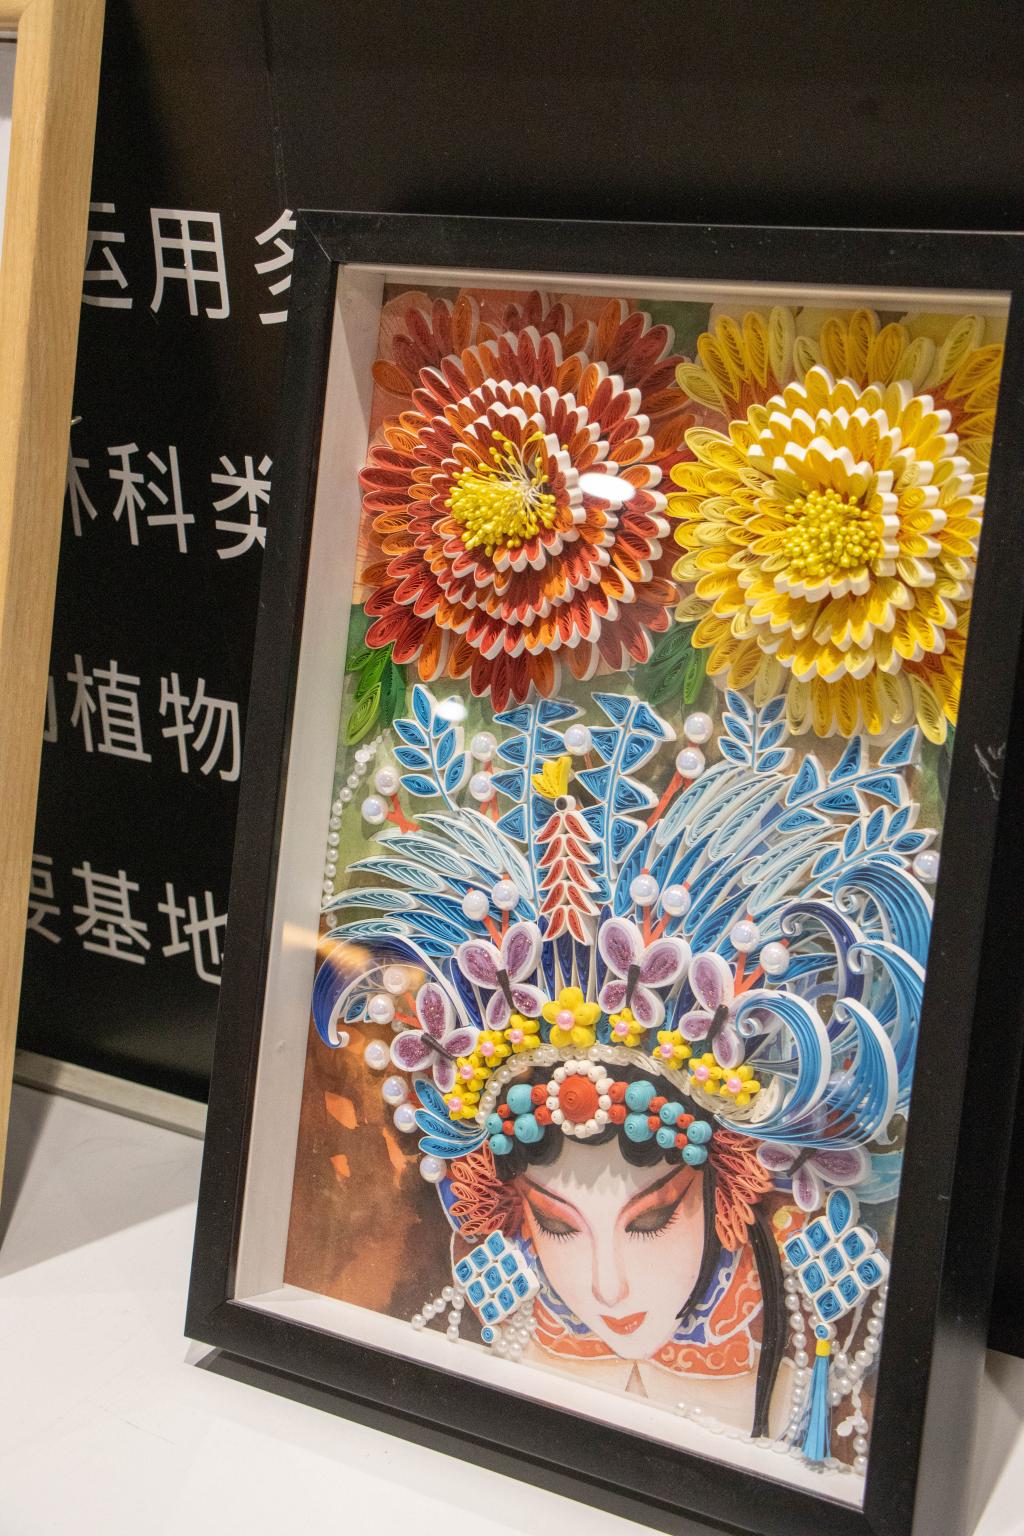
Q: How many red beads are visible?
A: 11